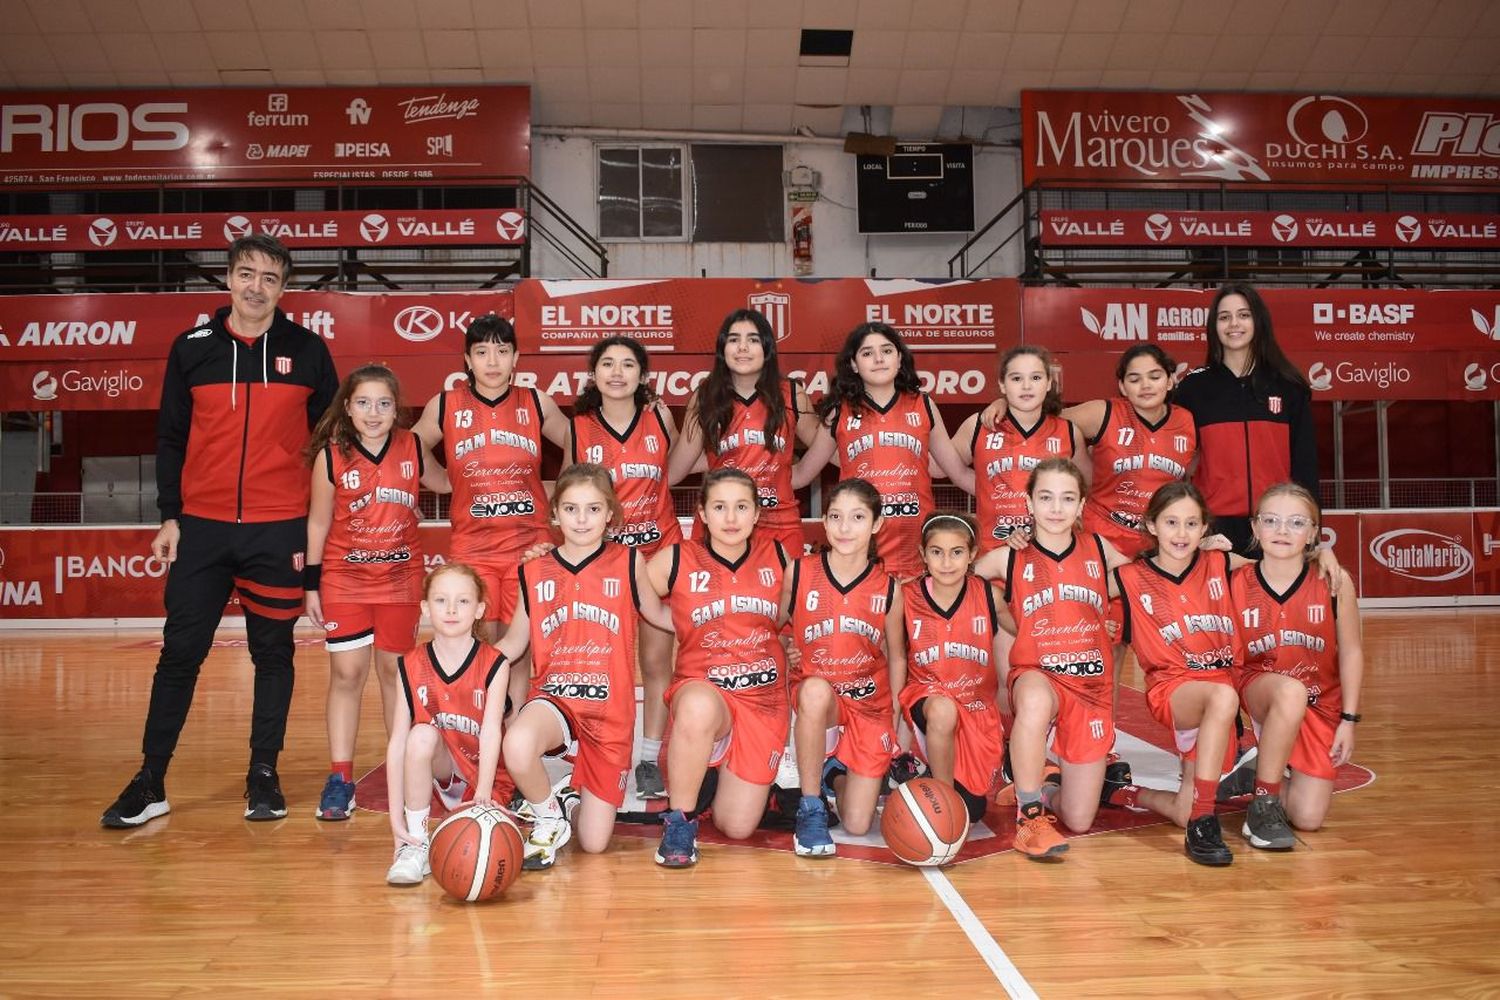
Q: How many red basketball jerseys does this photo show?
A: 15